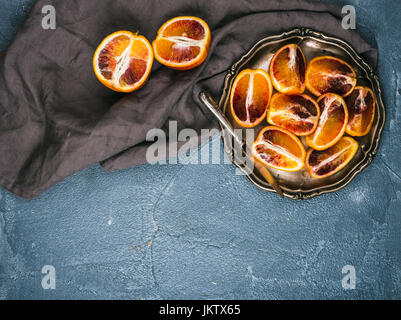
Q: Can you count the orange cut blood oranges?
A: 10